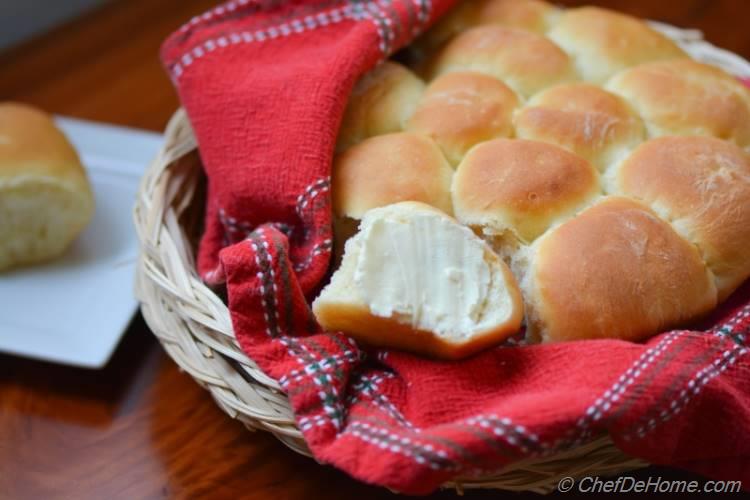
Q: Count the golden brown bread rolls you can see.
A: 13